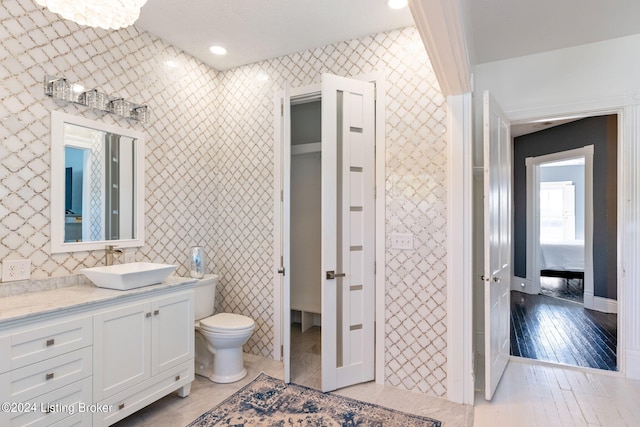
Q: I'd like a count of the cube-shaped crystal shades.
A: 4